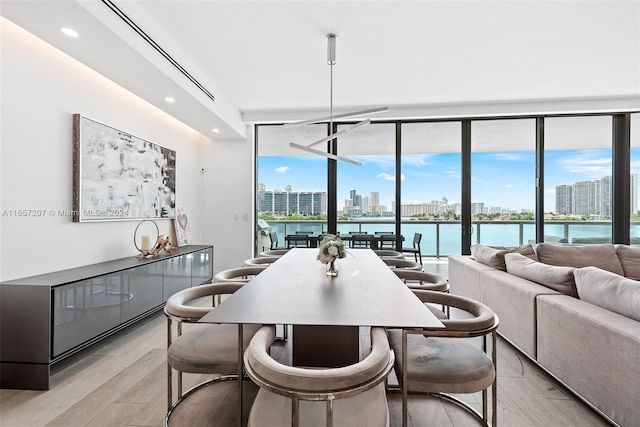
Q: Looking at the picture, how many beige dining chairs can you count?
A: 9